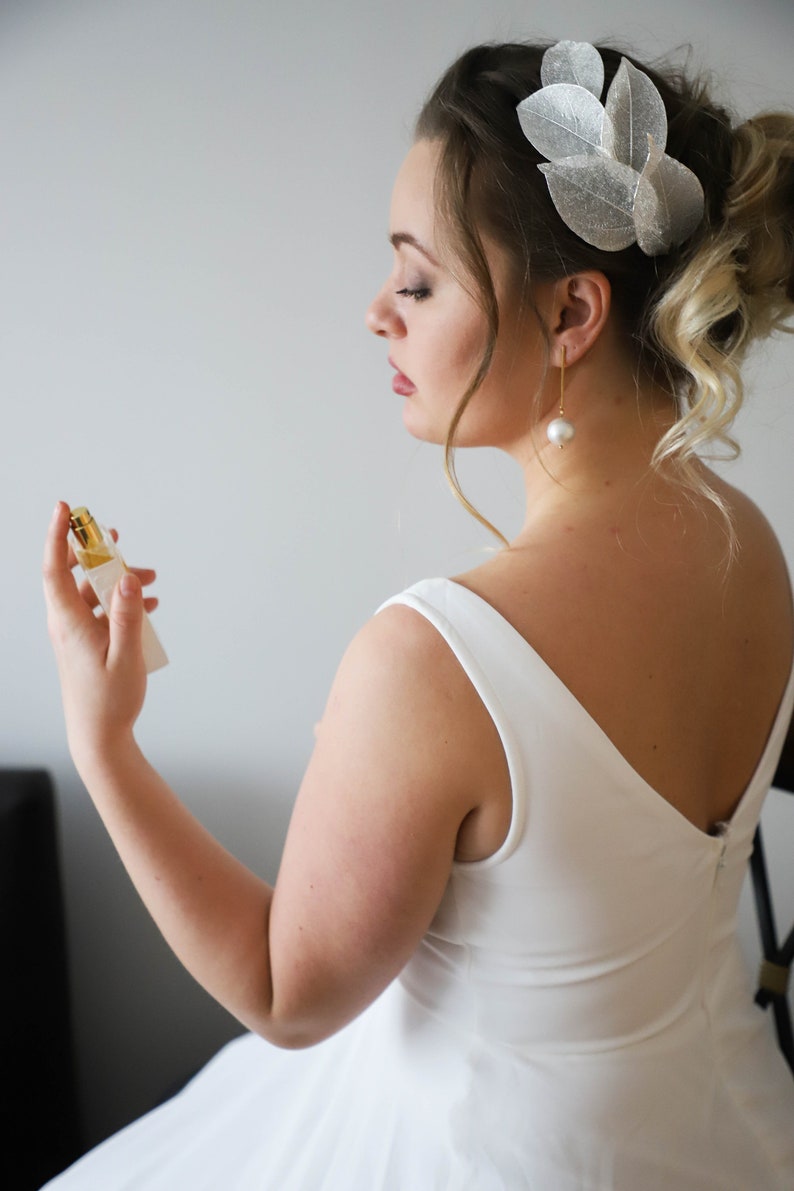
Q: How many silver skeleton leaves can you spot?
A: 5